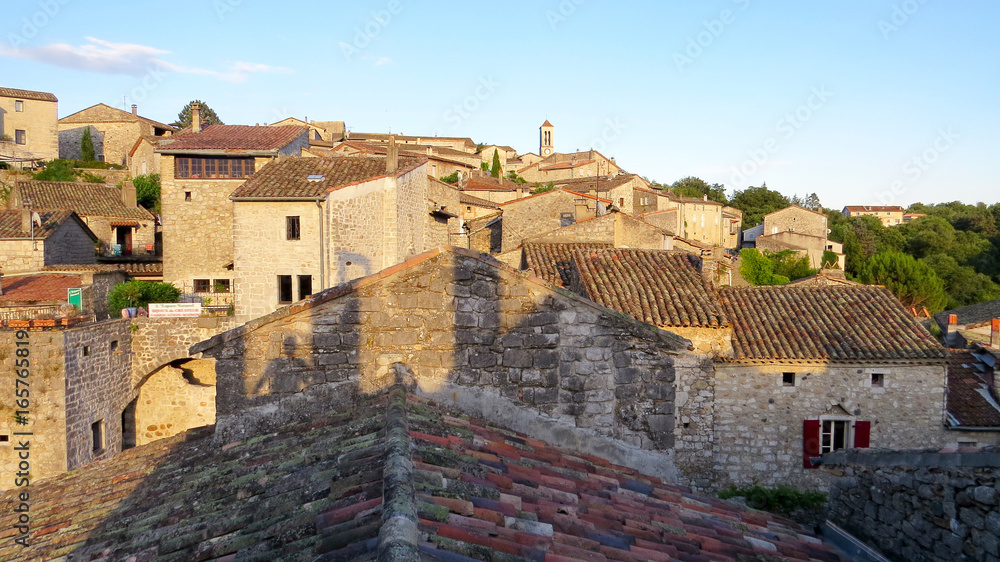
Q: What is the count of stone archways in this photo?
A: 1